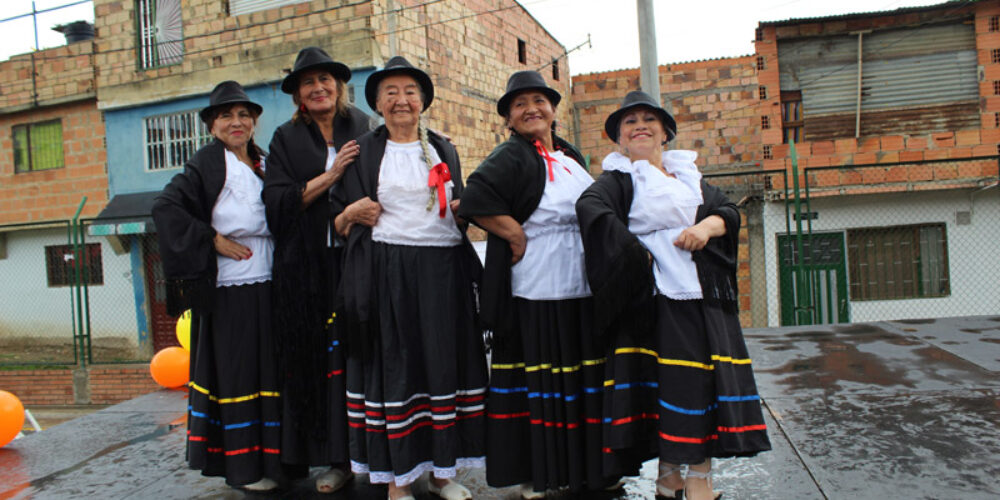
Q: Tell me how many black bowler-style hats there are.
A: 5